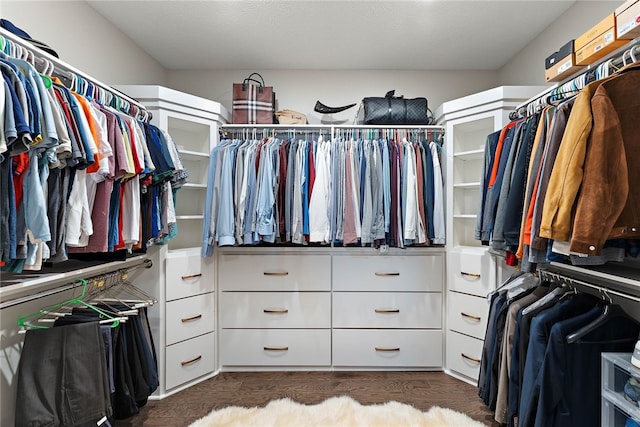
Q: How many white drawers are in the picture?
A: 12